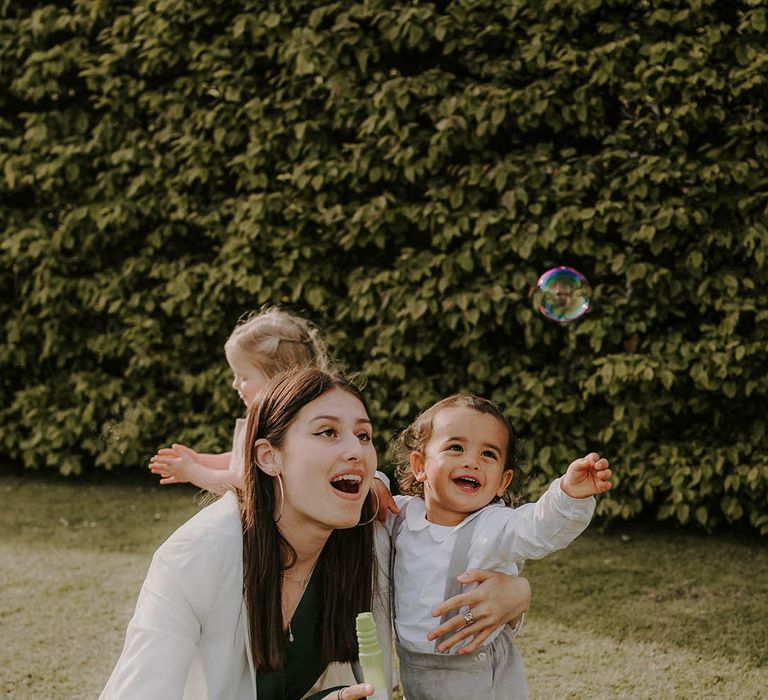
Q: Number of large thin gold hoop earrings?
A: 2